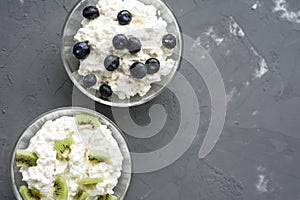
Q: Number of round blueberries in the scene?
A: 11